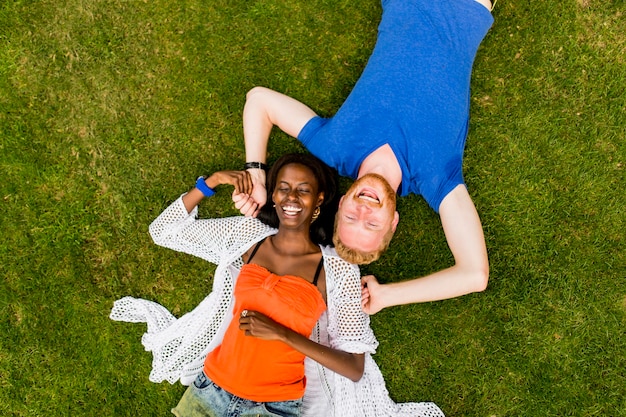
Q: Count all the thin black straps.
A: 2